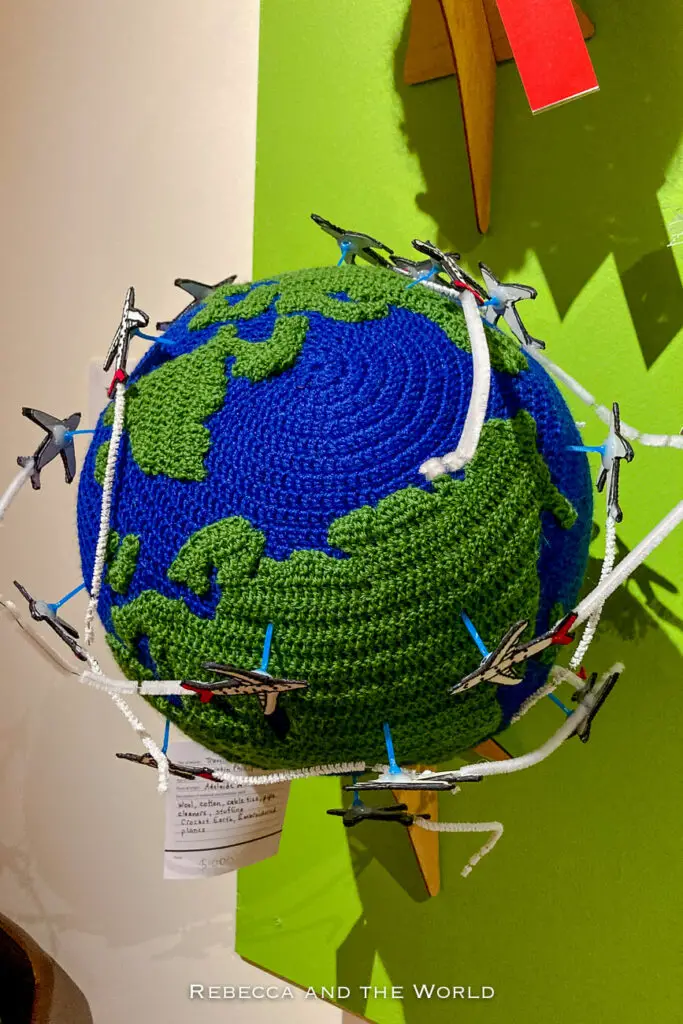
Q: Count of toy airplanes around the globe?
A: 15